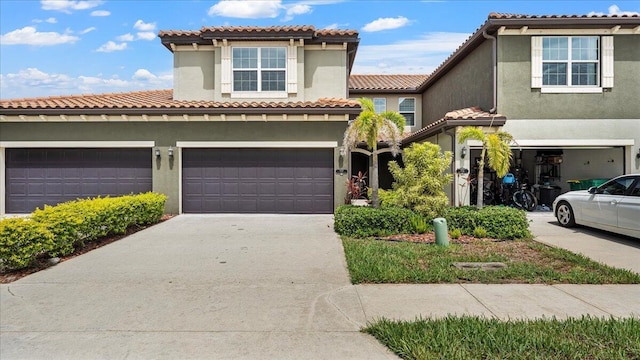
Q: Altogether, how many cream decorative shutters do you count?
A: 4